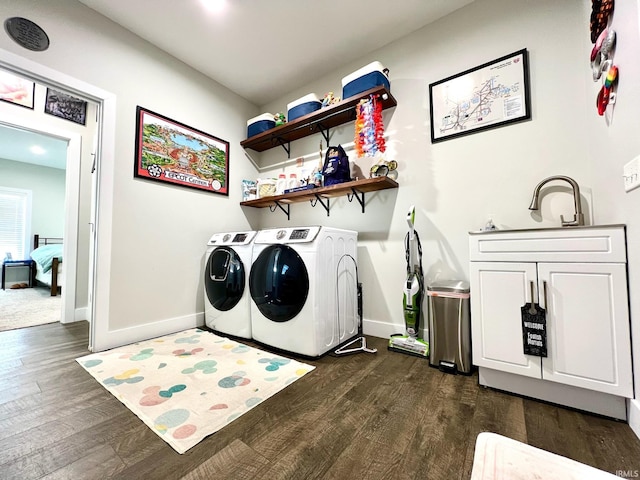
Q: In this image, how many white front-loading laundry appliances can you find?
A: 2